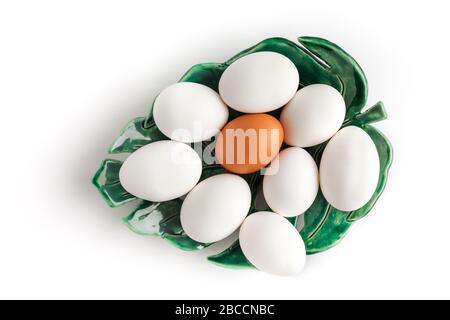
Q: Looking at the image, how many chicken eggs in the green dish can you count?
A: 9